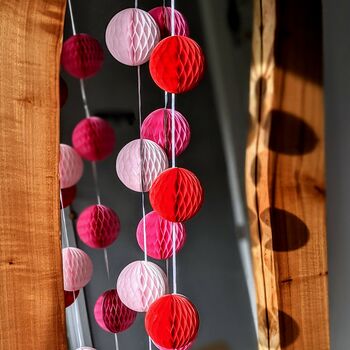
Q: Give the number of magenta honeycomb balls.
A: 7